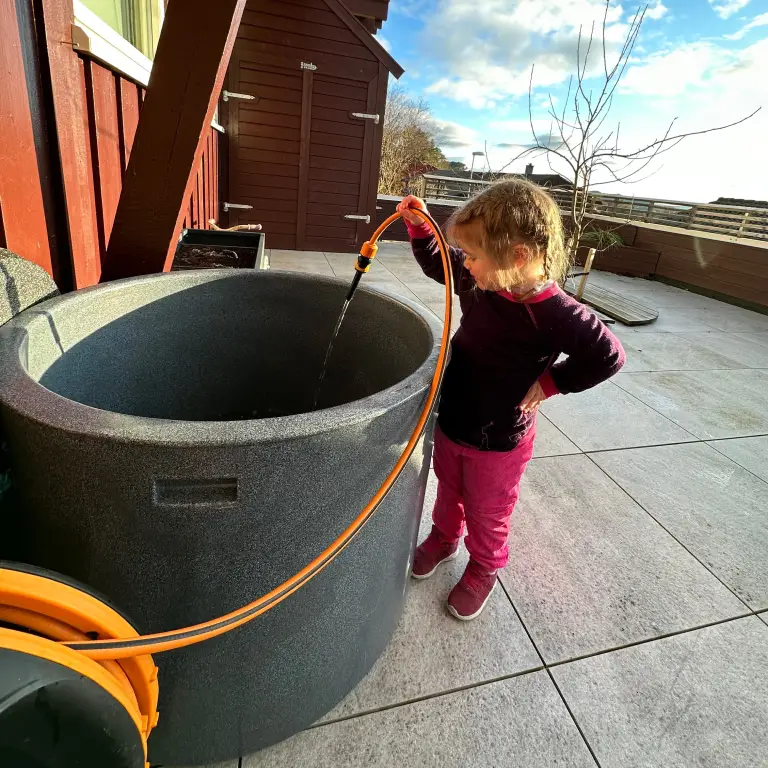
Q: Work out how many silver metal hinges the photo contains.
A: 4